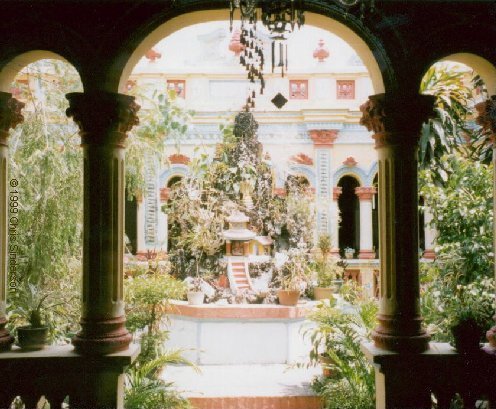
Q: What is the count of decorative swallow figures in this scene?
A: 0